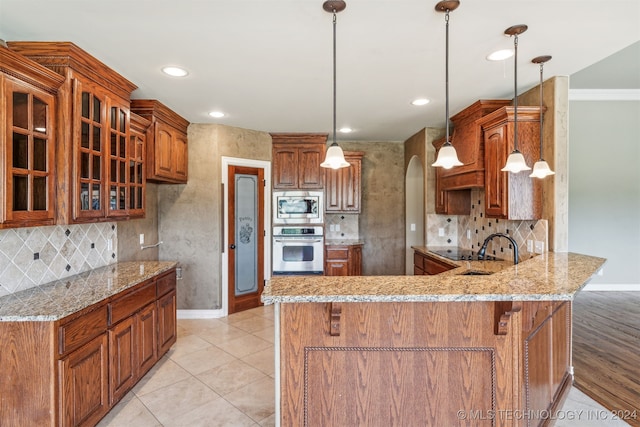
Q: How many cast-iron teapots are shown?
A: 0